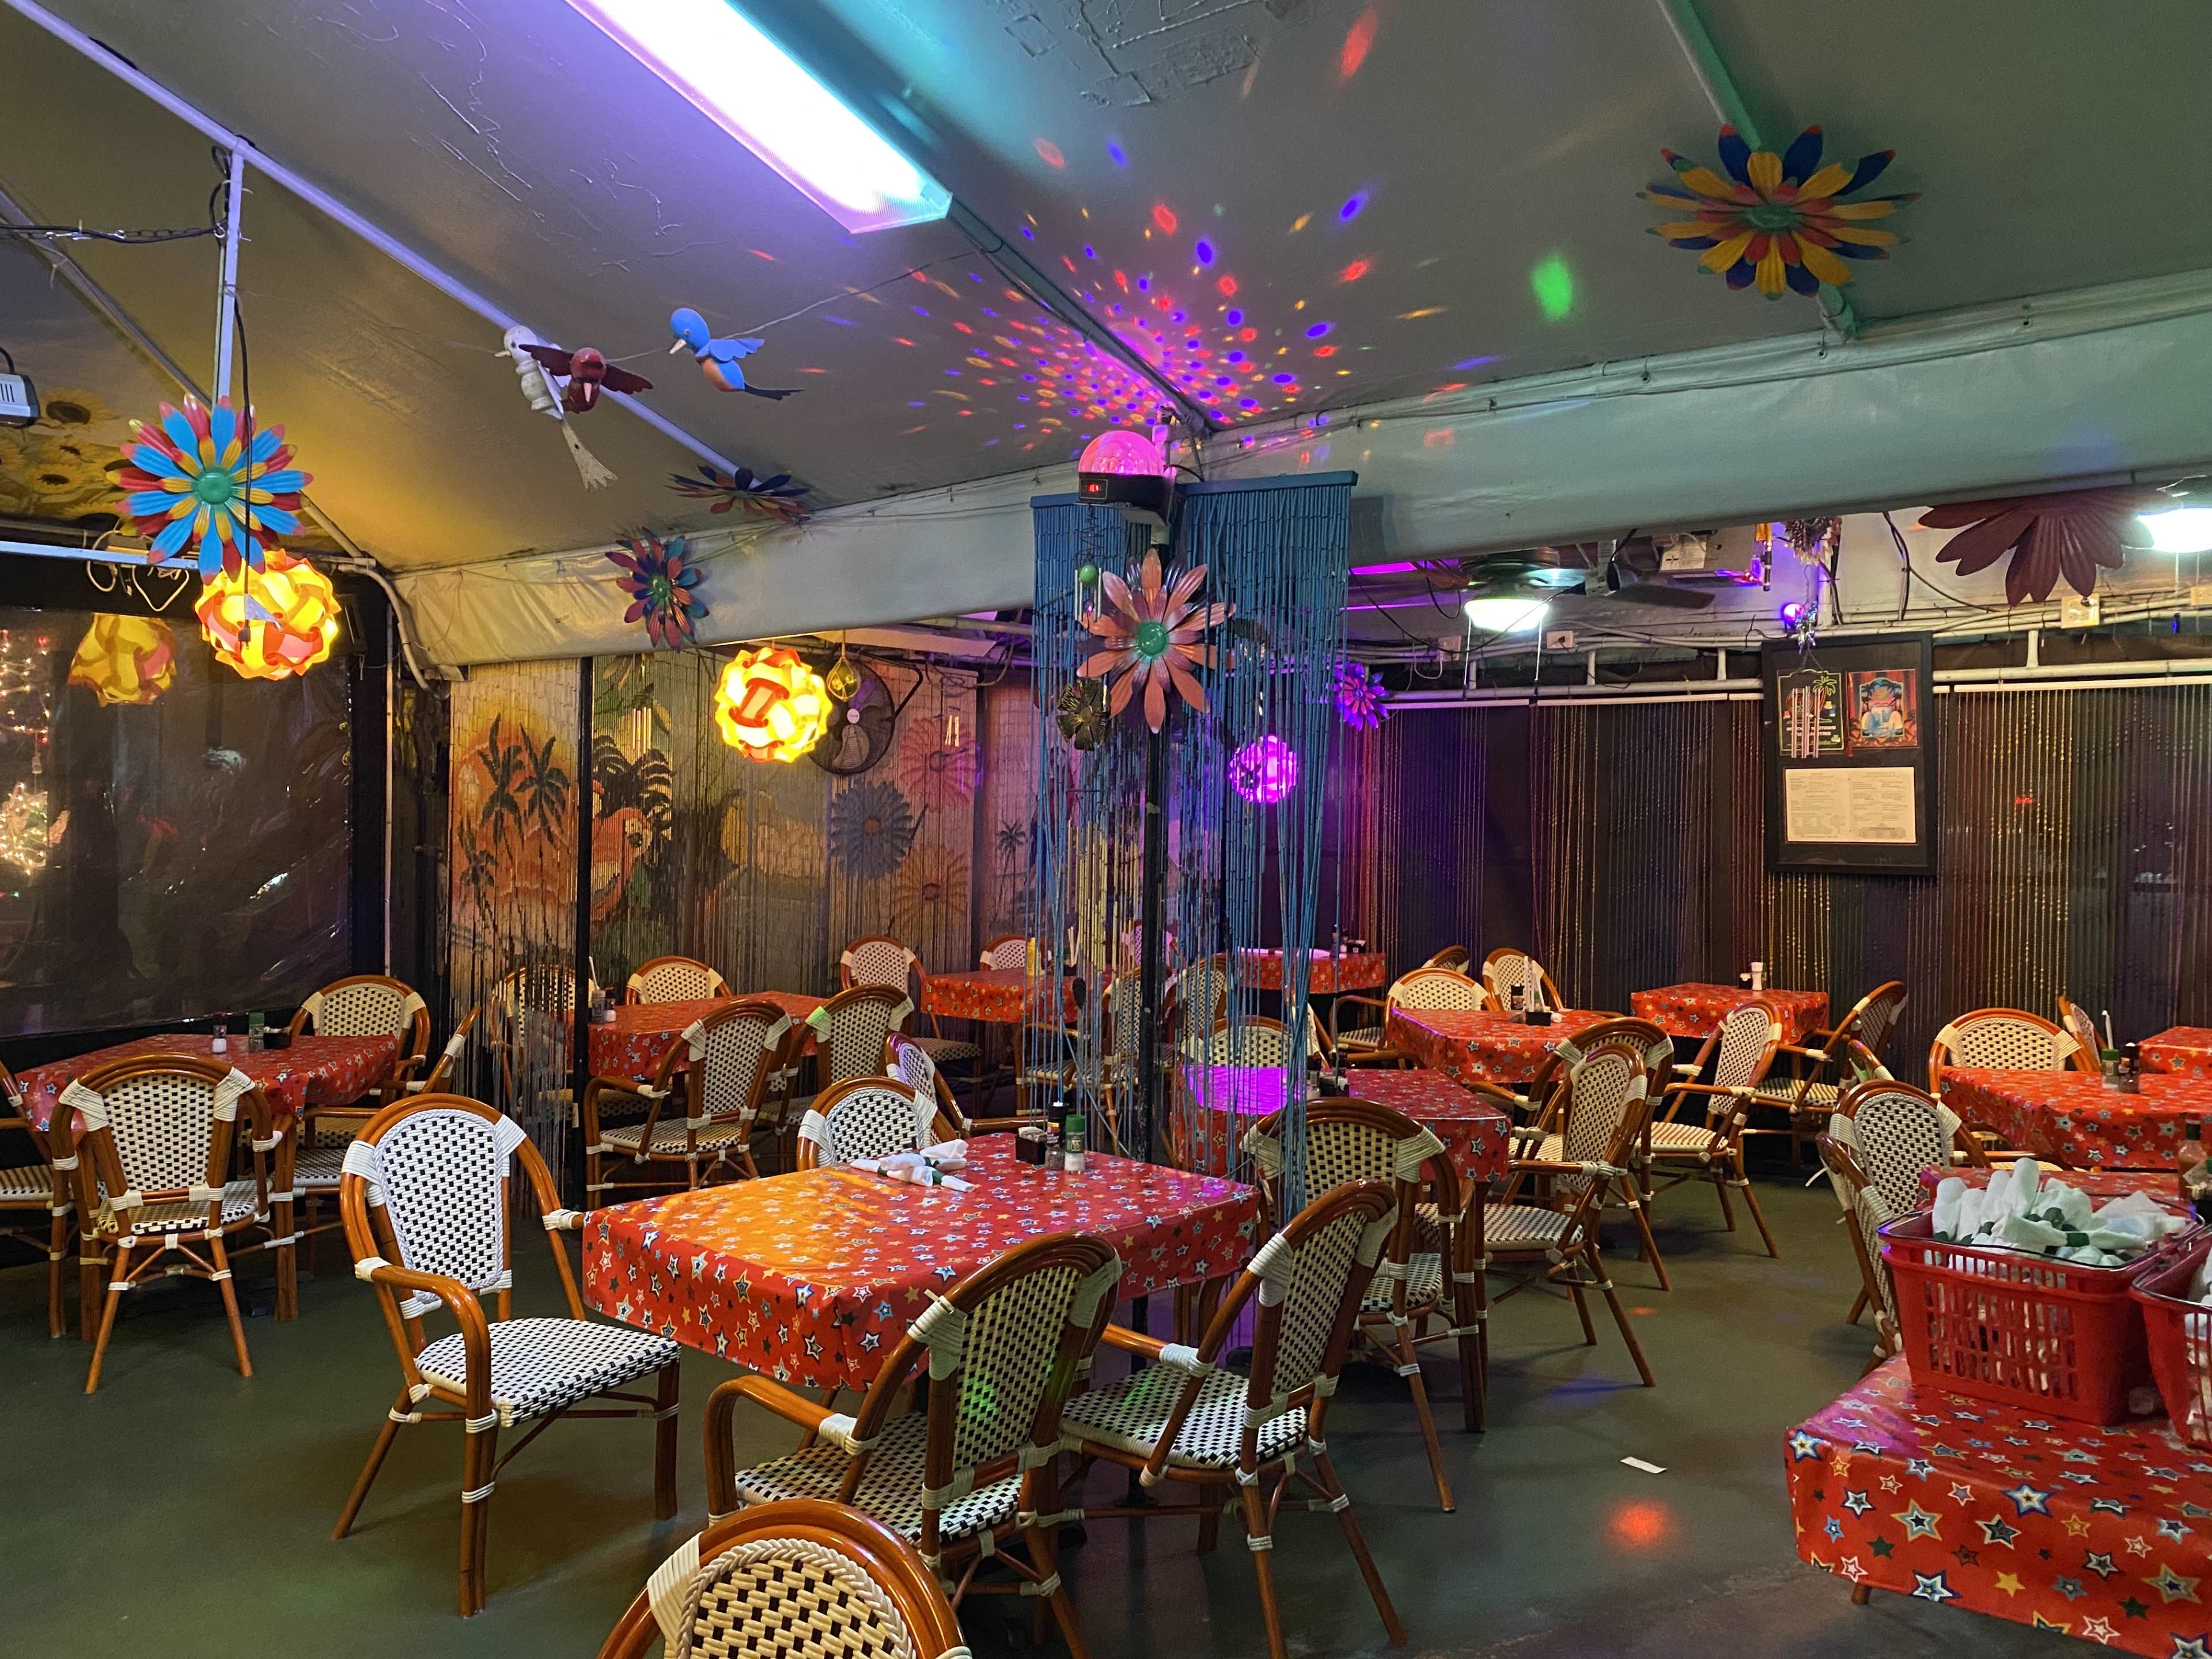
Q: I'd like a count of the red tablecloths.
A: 12